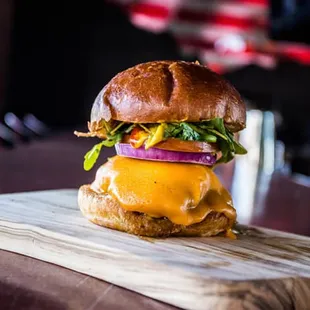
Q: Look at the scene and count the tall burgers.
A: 1